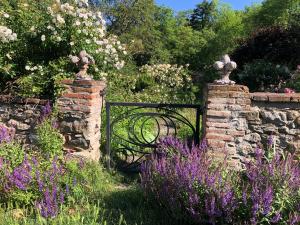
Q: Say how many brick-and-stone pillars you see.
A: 2